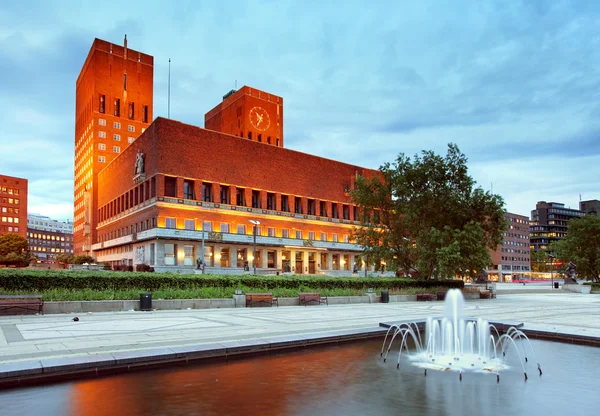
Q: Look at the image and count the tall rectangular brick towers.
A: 2